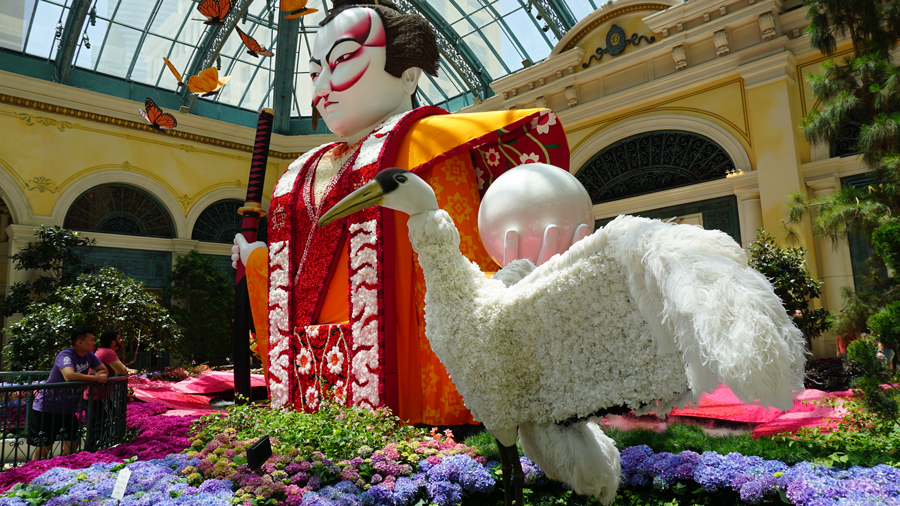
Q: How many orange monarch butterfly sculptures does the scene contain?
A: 3